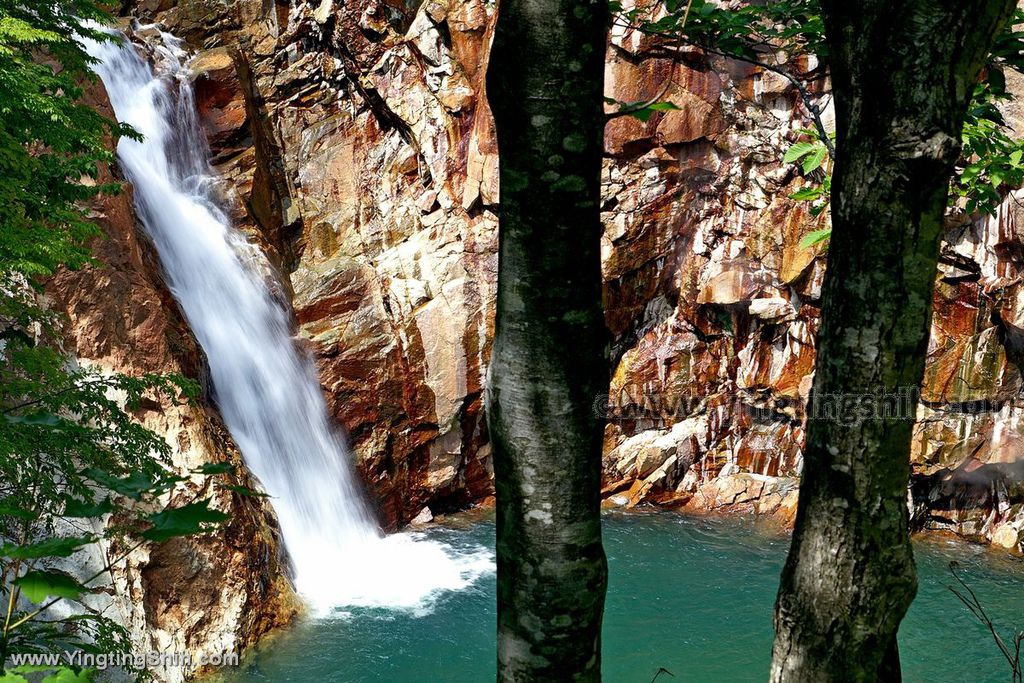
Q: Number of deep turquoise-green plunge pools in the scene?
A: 1